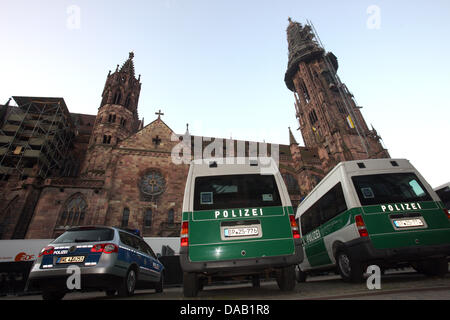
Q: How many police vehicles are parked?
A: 3